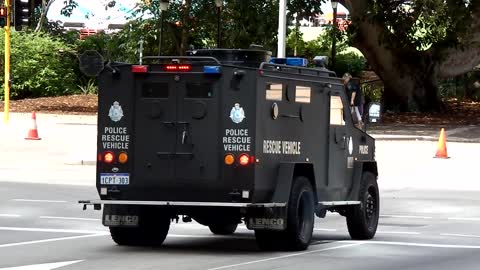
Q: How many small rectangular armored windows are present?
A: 4